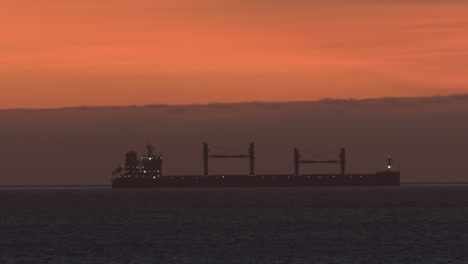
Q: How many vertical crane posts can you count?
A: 4